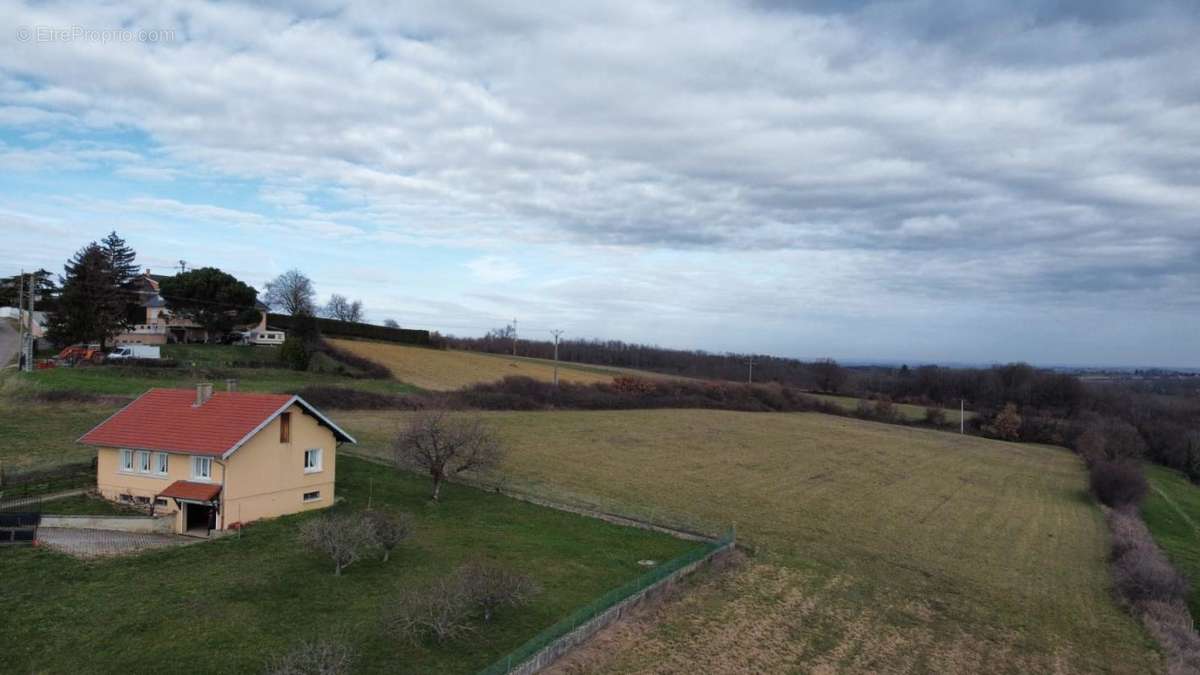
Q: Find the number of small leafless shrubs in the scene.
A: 5